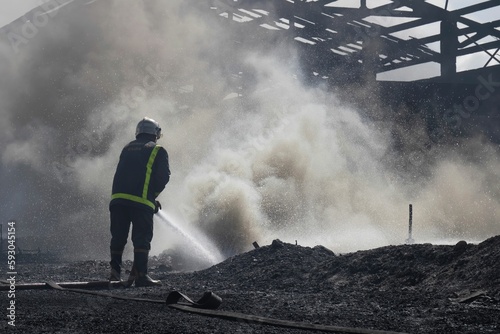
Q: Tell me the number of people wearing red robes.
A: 0